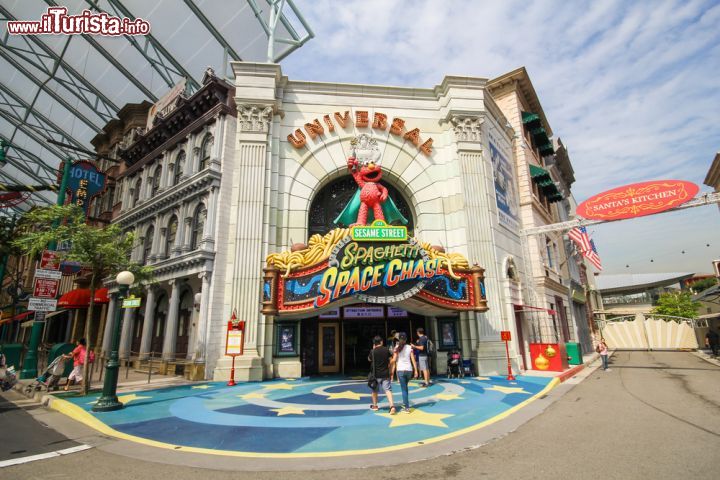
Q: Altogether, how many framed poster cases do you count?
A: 2